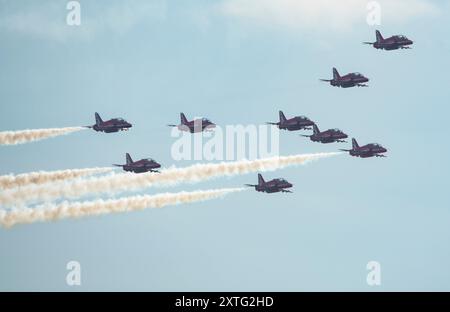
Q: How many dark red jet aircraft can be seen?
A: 9